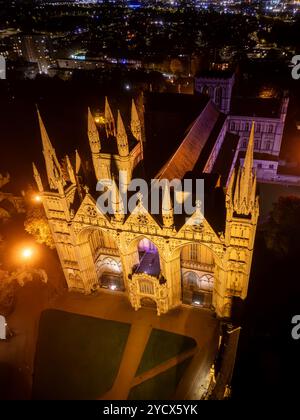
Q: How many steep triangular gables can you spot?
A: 3